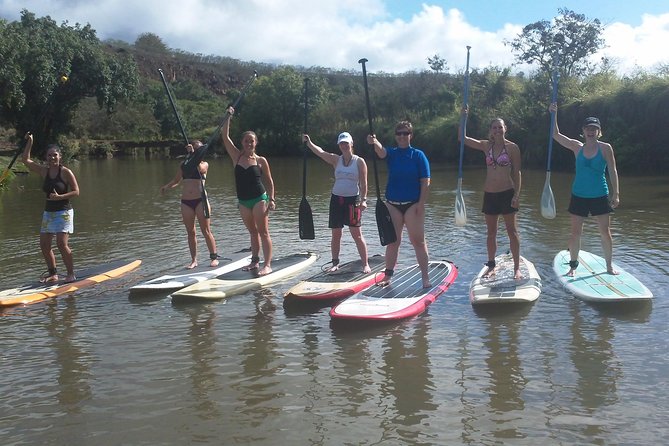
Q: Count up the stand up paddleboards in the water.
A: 7